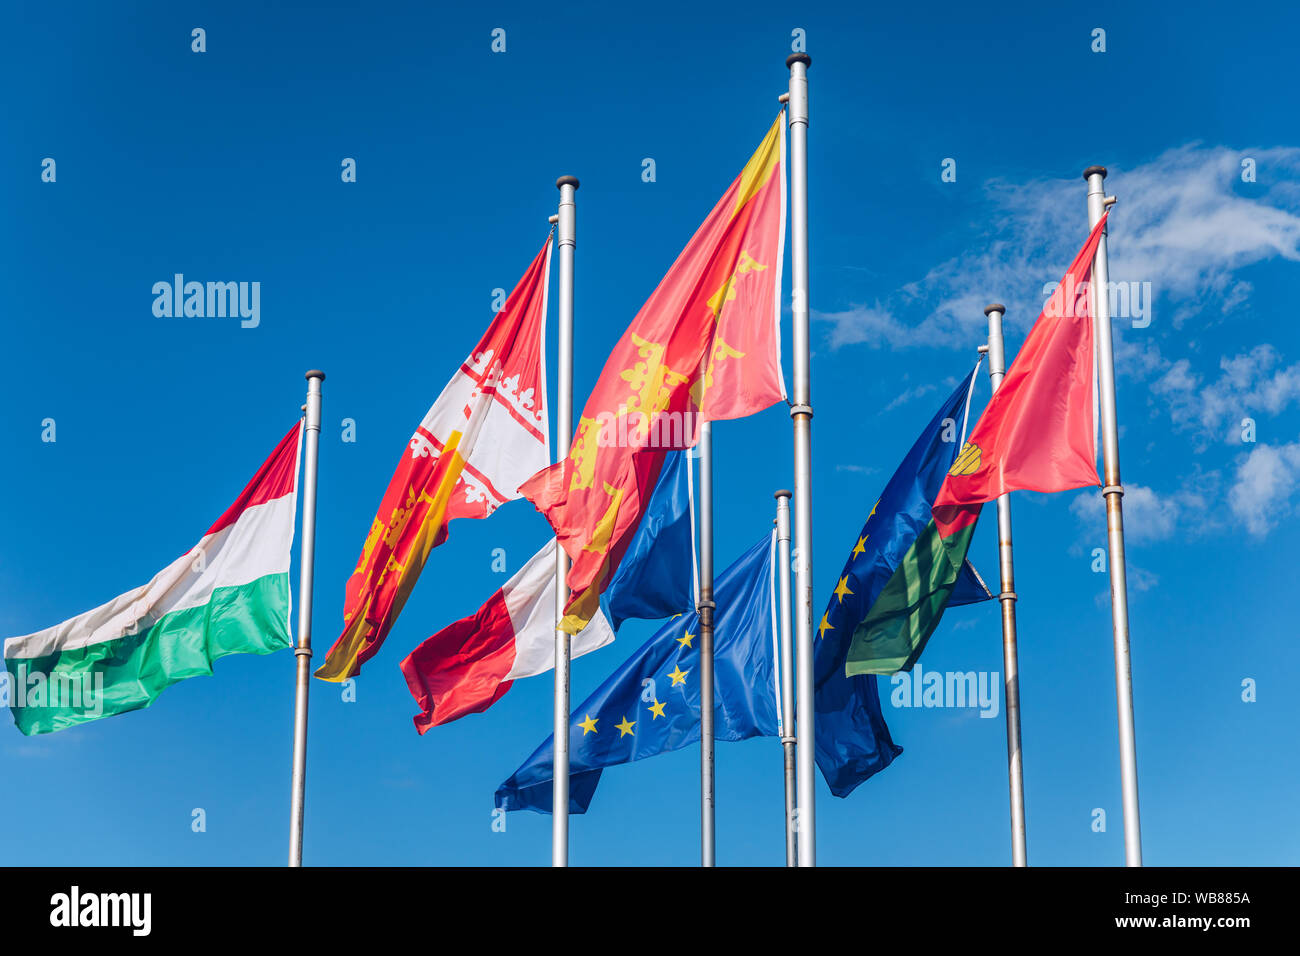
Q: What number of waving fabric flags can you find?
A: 7